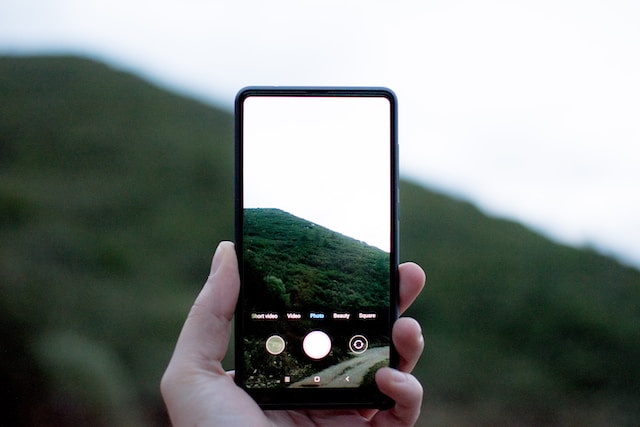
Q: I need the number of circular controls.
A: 3